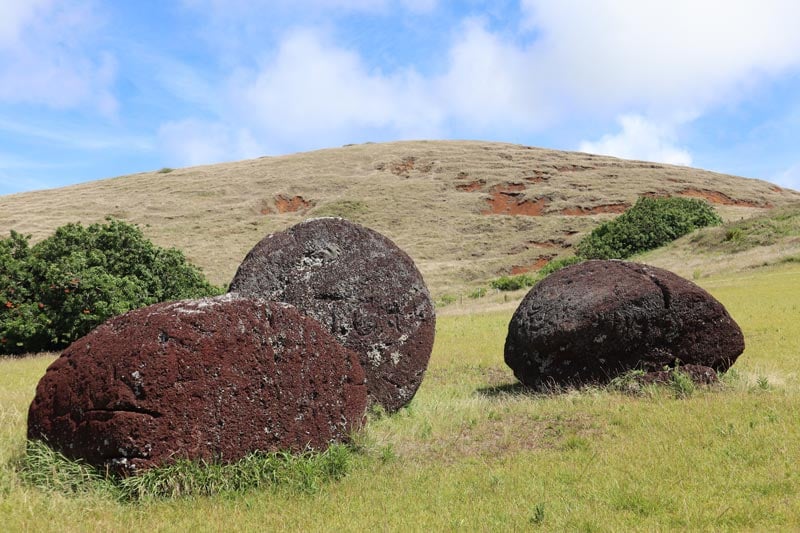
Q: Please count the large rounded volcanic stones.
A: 3